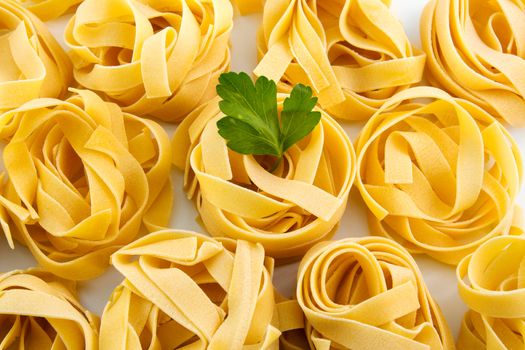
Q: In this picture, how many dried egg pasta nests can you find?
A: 11